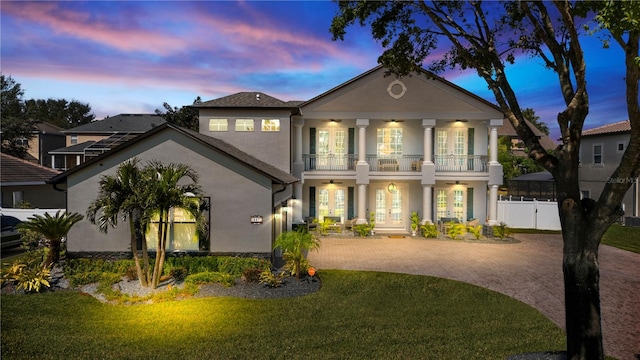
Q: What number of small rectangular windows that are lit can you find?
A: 3